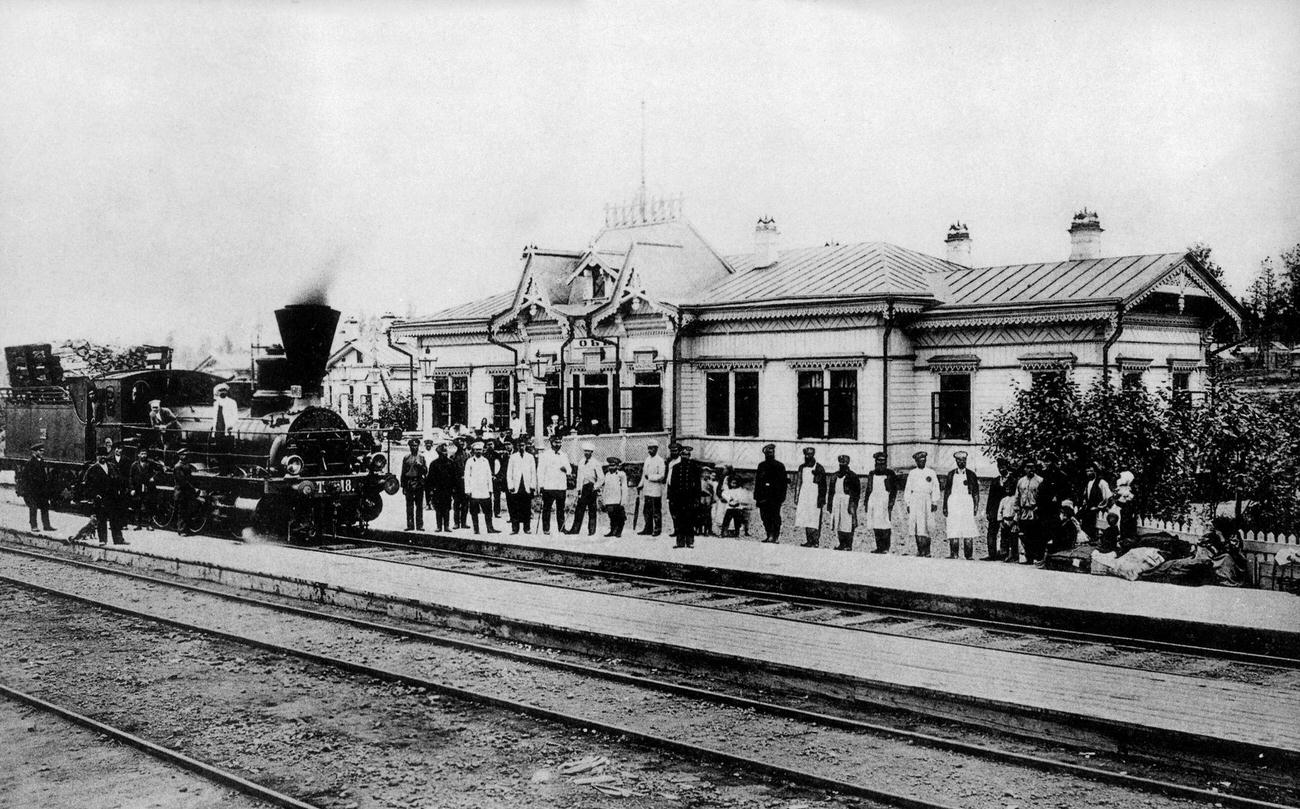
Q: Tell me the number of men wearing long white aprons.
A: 5